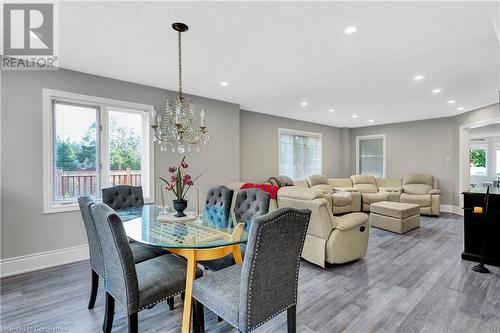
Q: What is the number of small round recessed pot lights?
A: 10